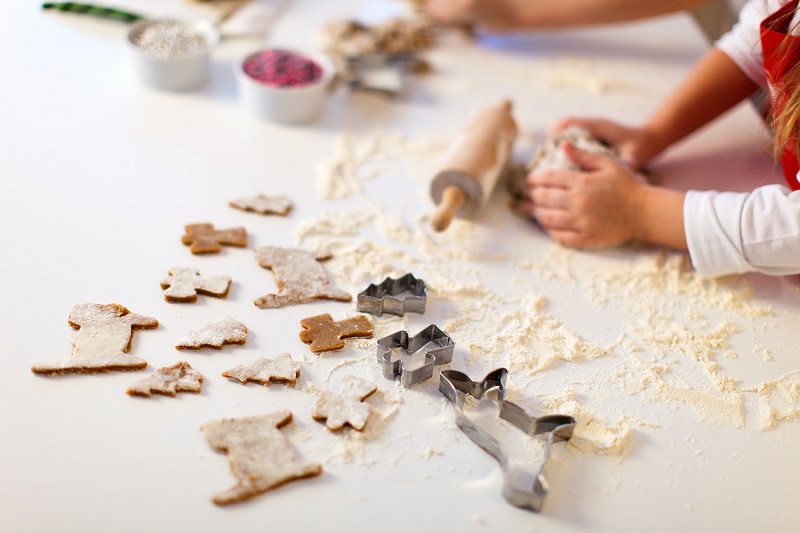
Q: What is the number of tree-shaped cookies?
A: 4